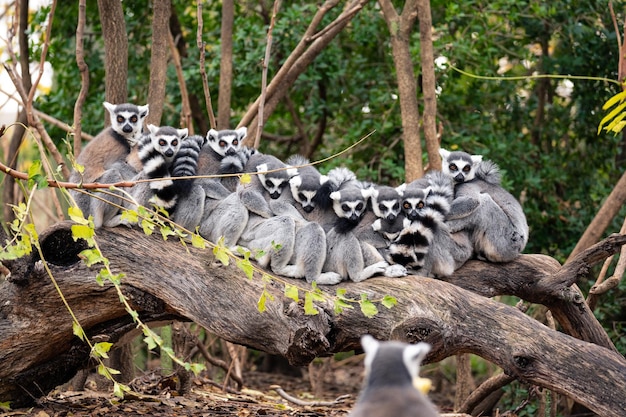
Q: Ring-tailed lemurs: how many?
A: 11